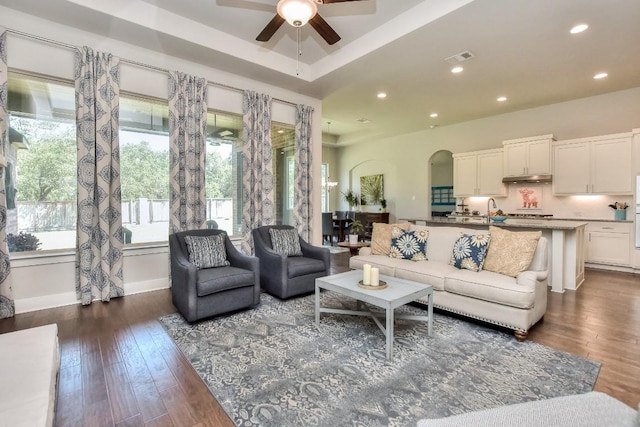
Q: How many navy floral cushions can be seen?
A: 2